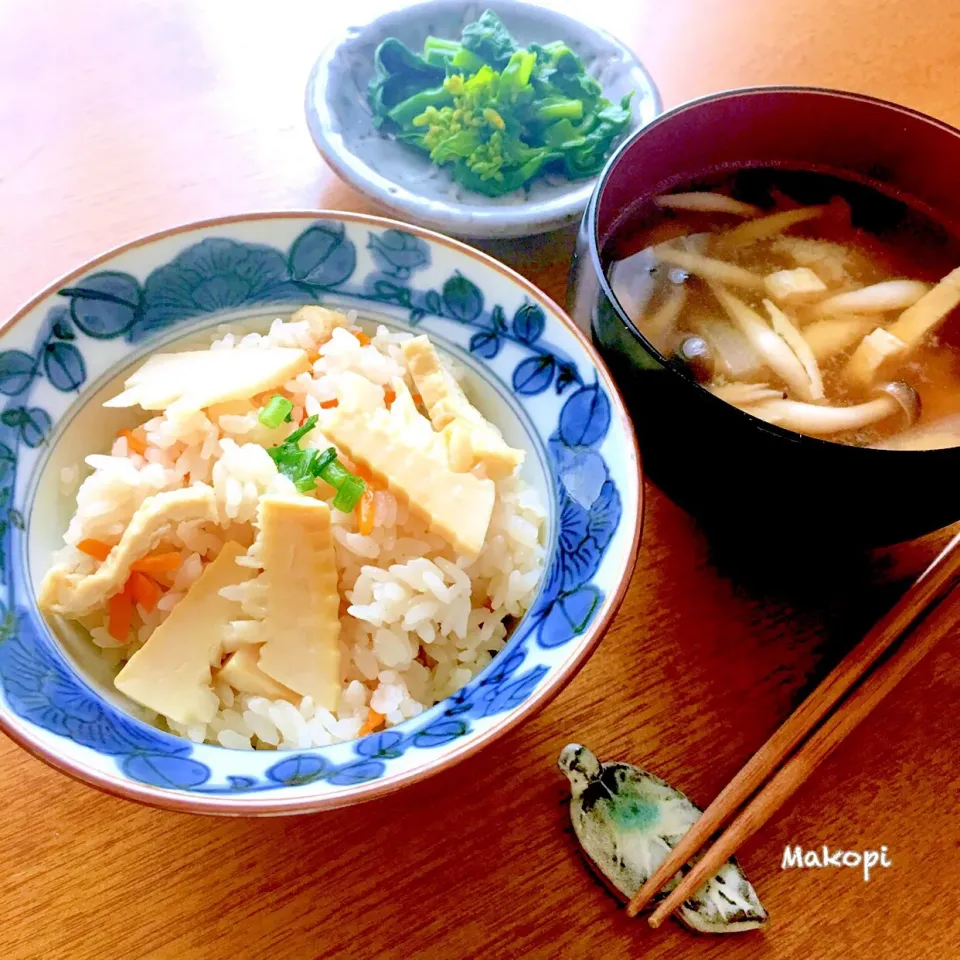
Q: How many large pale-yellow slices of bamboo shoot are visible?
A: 4